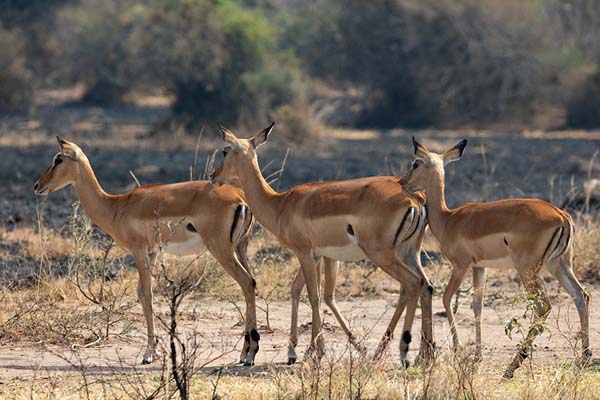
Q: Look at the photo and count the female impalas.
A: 3